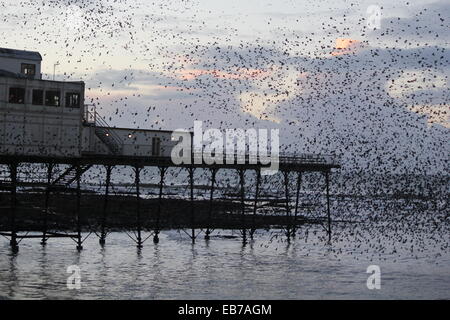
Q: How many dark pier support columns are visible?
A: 13